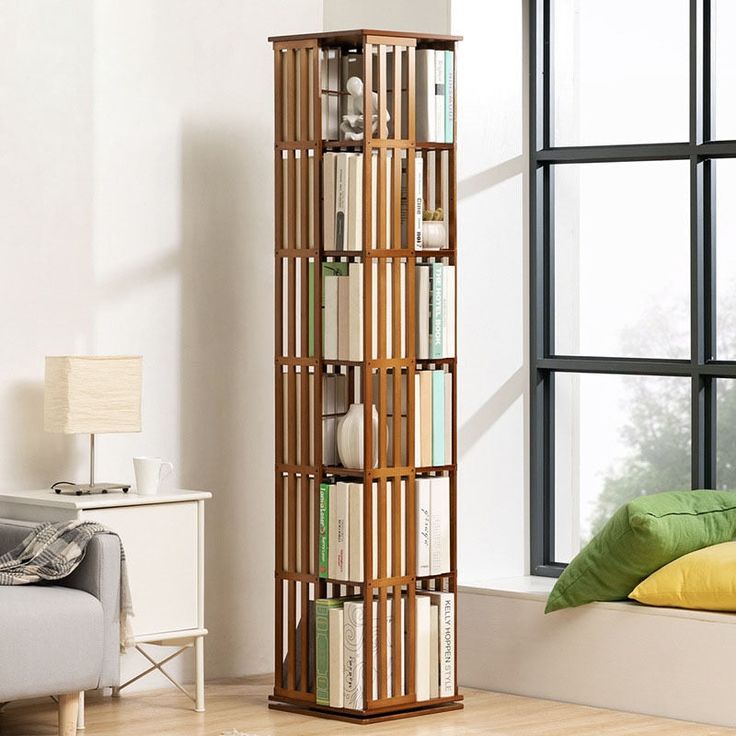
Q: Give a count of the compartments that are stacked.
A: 6